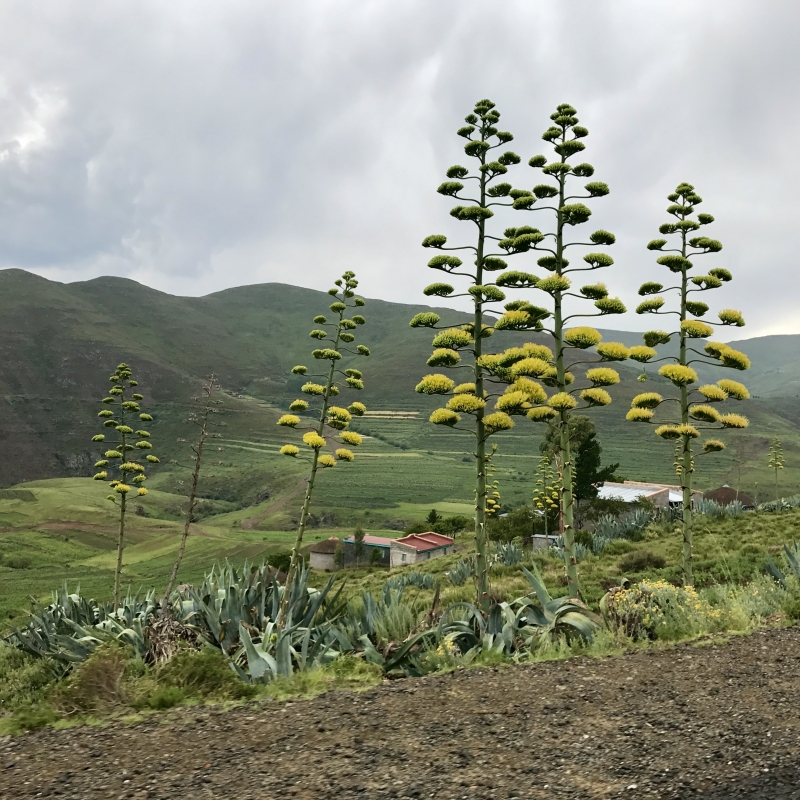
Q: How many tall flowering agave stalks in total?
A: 5